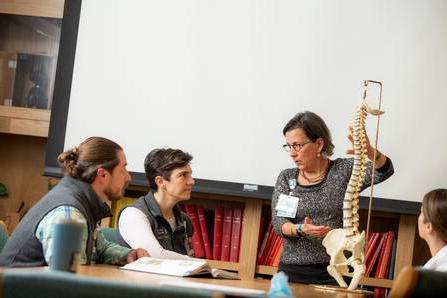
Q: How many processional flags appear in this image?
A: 0